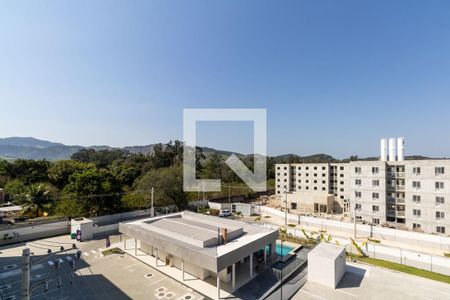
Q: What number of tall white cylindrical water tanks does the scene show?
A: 3